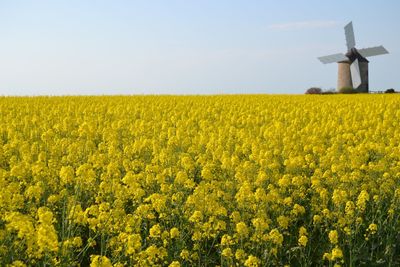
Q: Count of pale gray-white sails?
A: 4